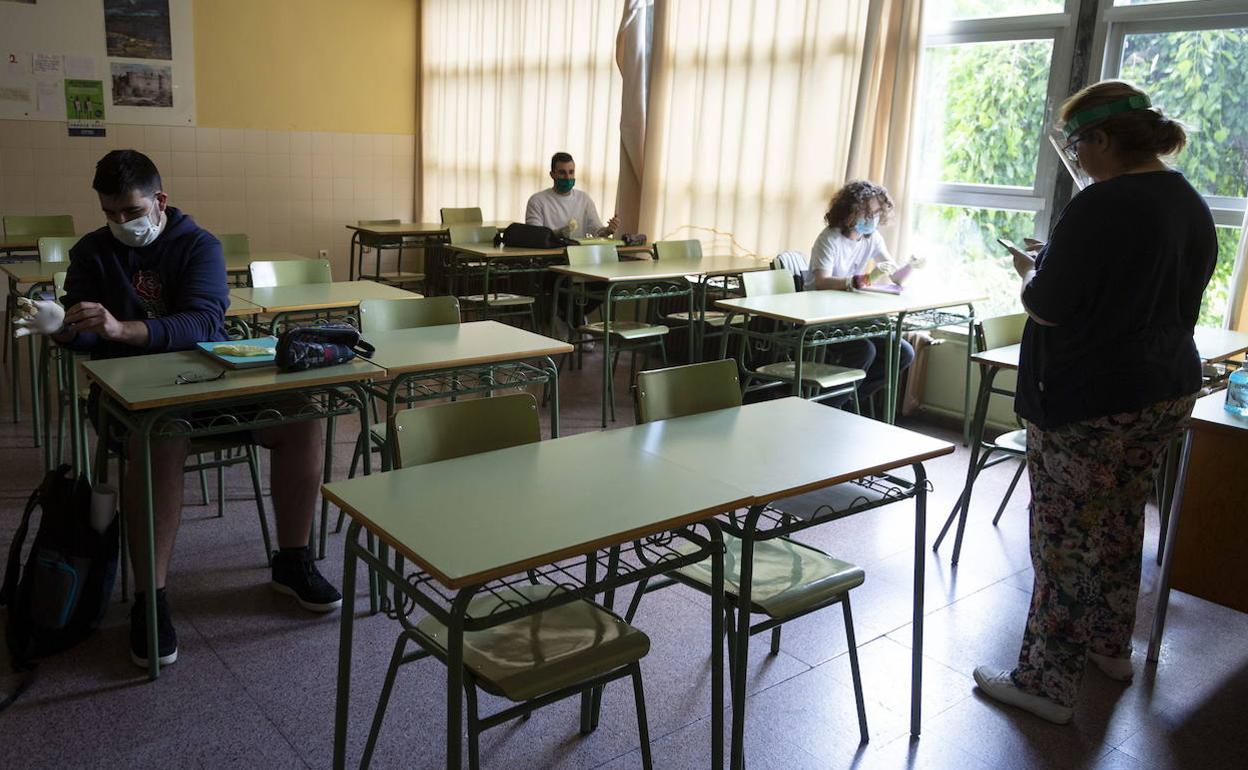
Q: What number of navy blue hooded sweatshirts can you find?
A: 1